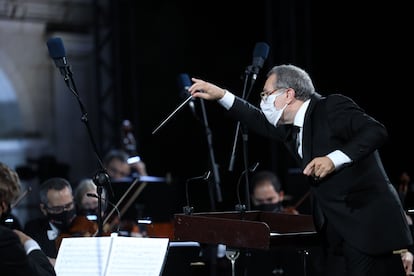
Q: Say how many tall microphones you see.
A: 3